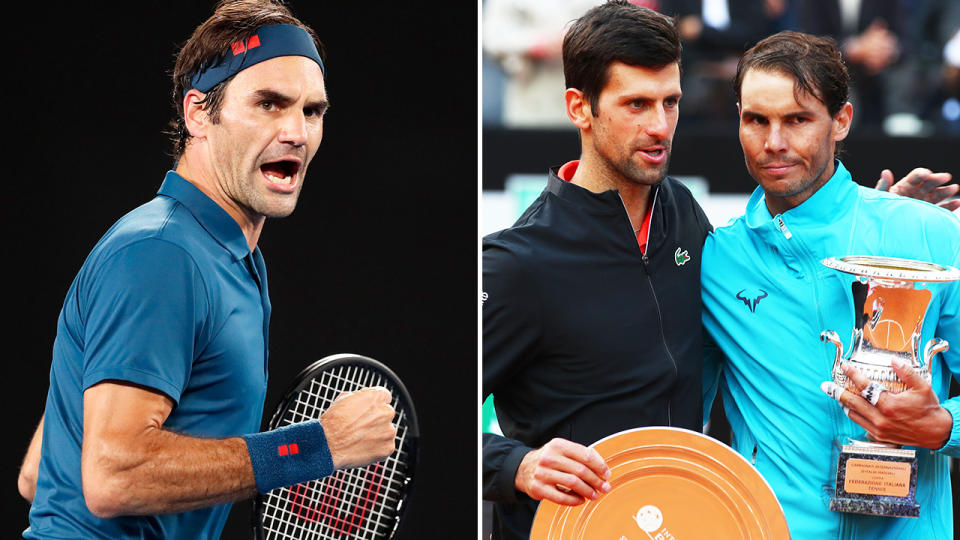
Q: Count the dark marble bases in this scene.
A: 1